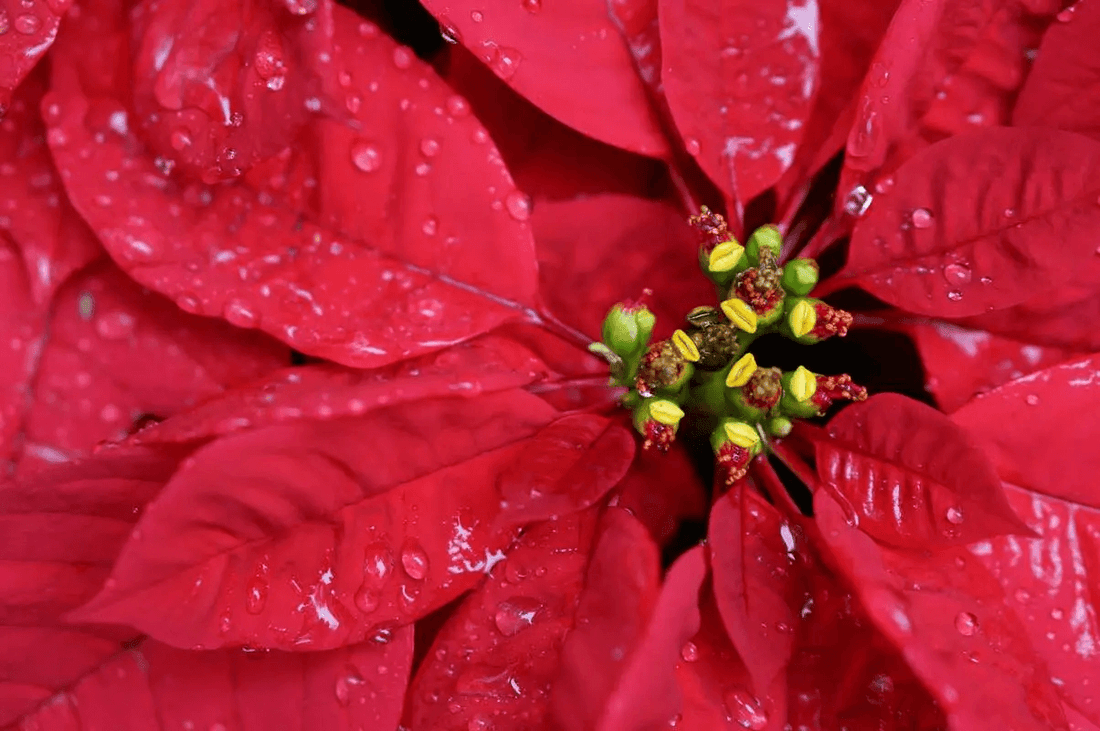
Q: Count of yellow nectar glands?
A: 8